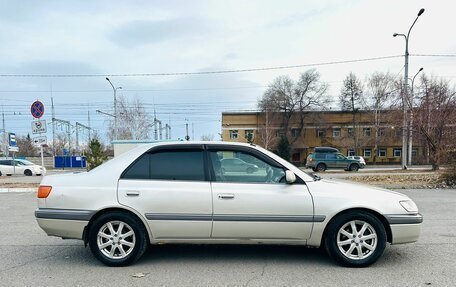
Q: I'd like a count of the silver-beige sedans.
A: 1